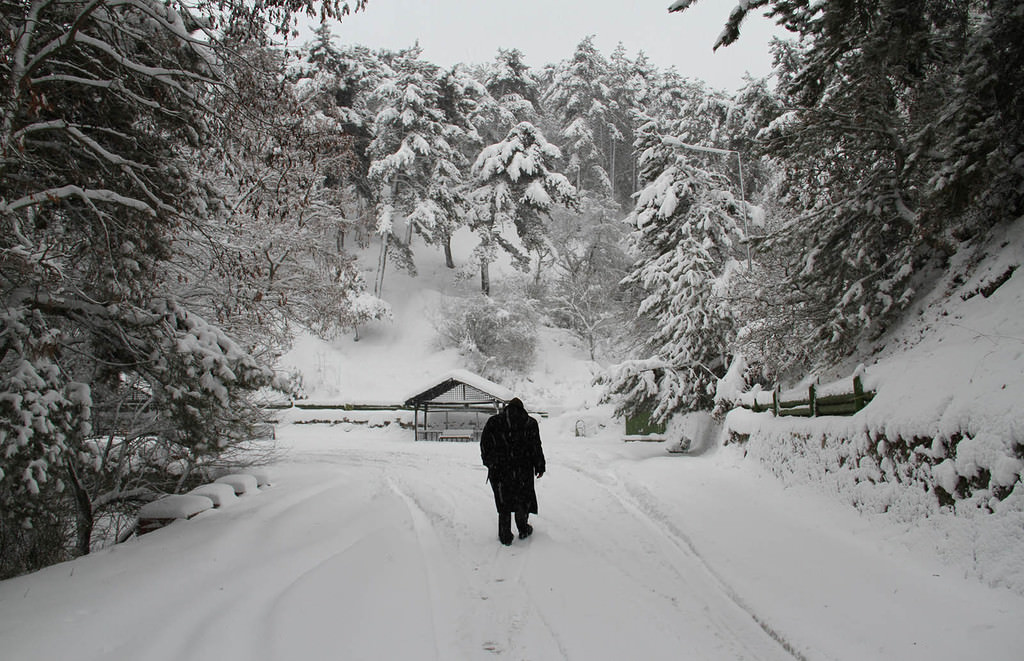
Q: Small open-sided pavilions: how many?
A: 1